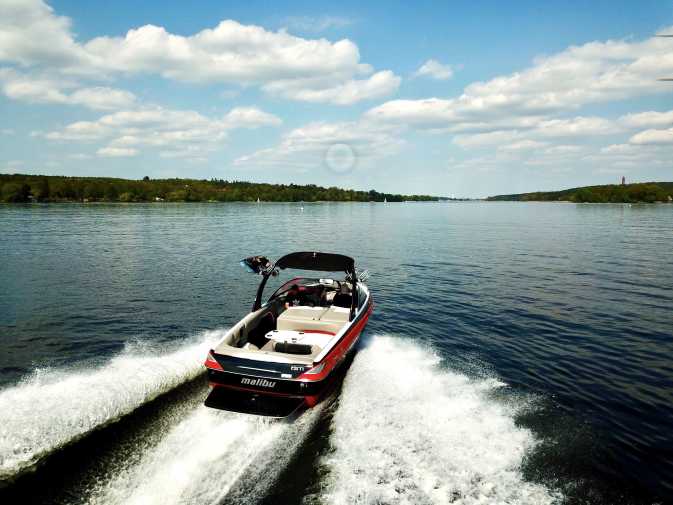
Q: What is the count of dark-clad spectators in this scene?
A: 0